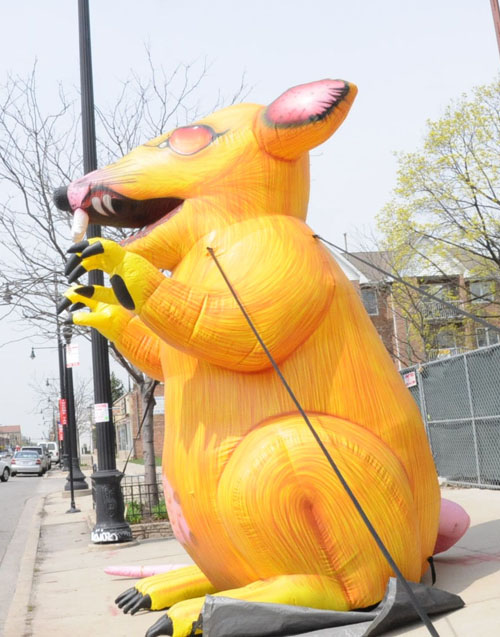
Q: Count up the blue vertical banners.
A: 0